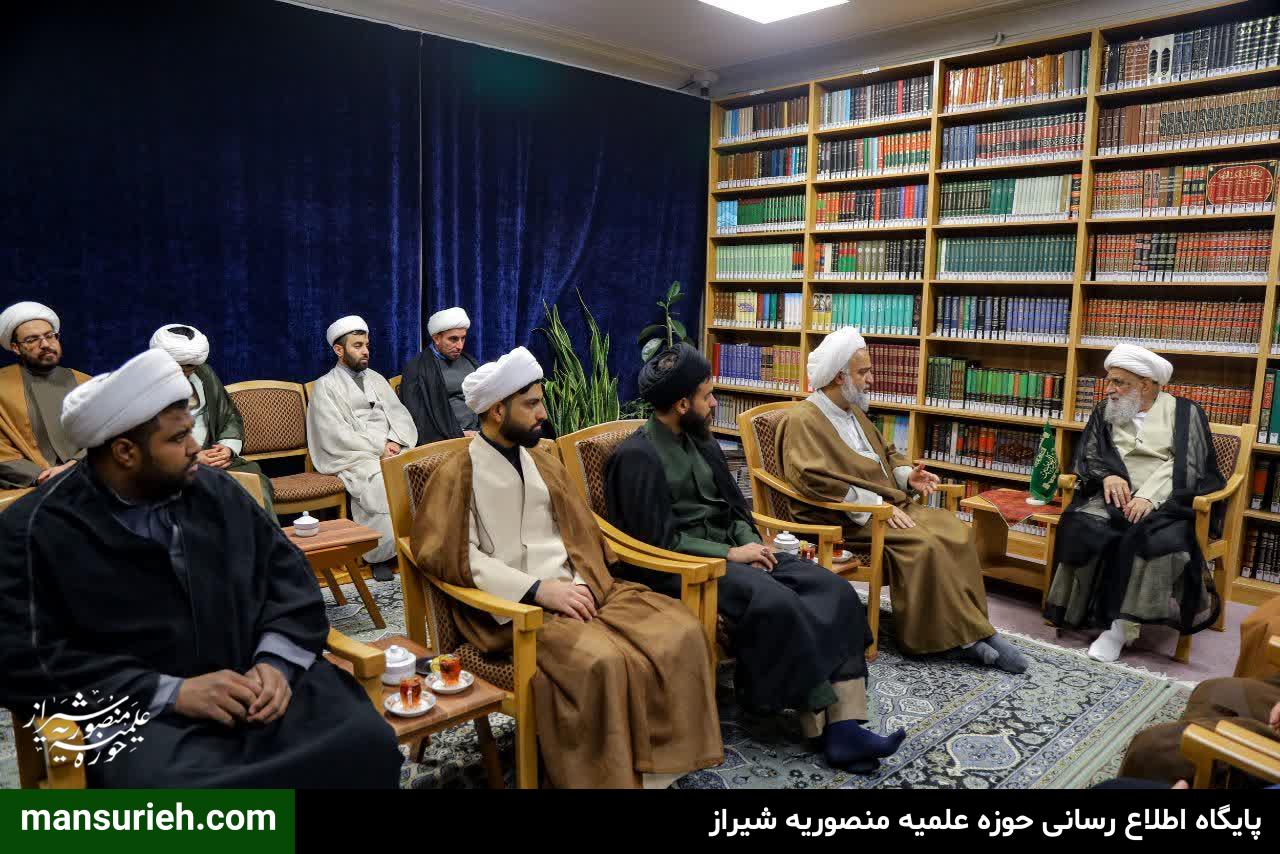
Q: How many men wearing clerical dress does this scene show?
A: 9